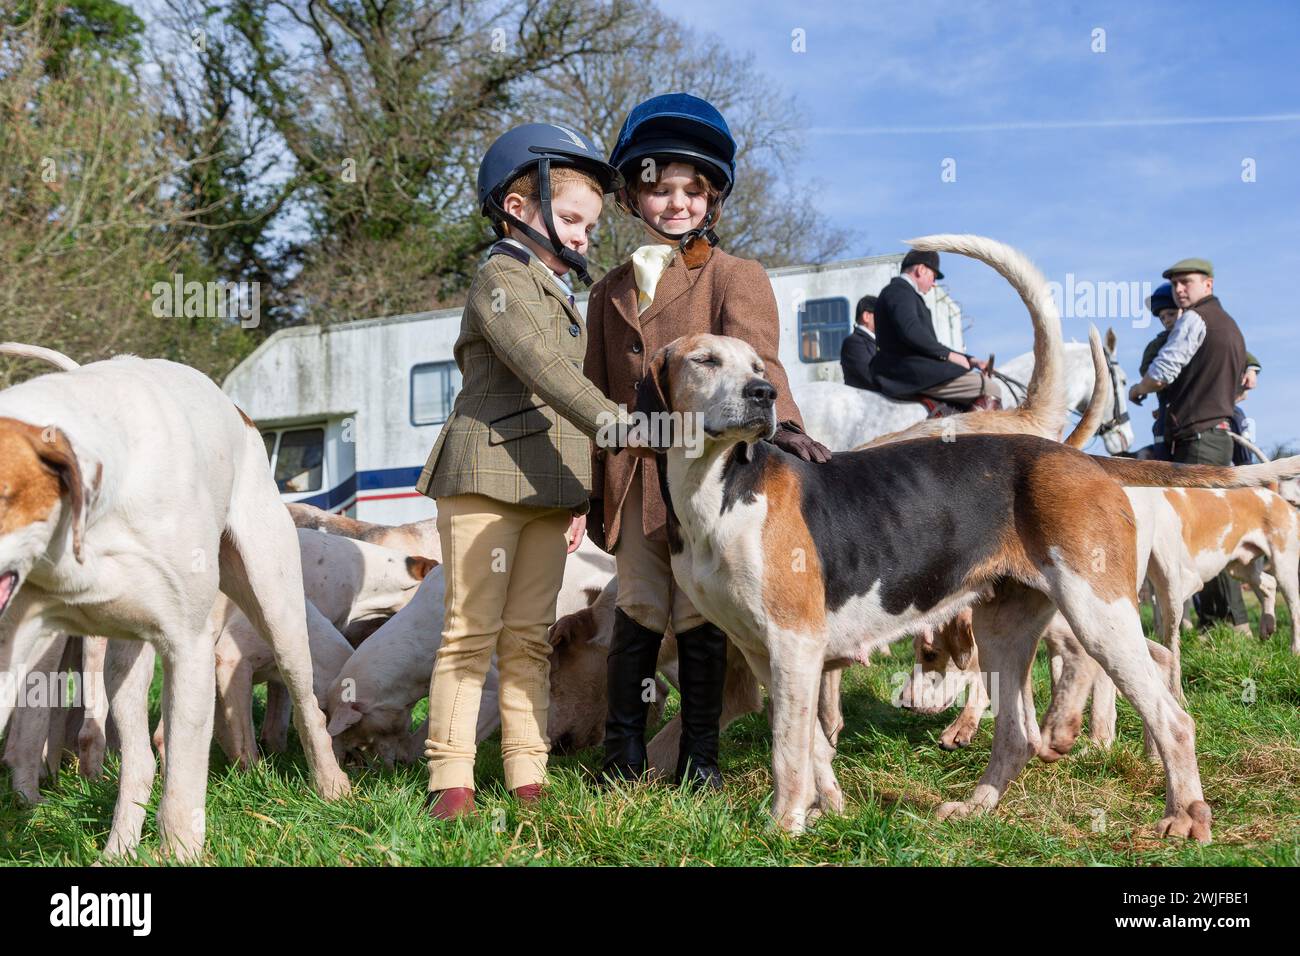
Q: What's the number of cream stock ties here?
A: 1